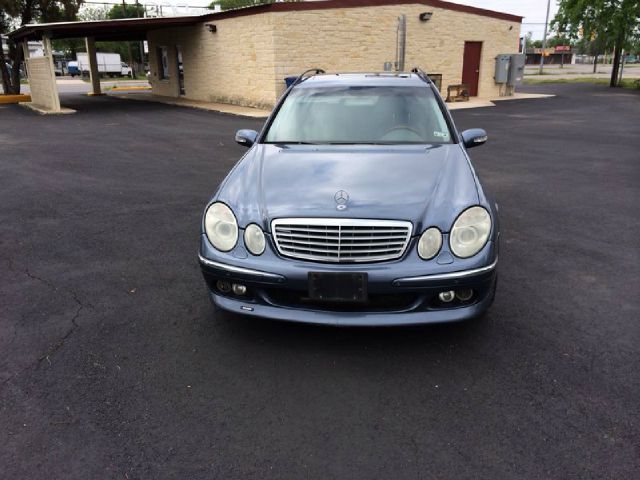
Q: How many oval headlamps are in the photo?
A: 4